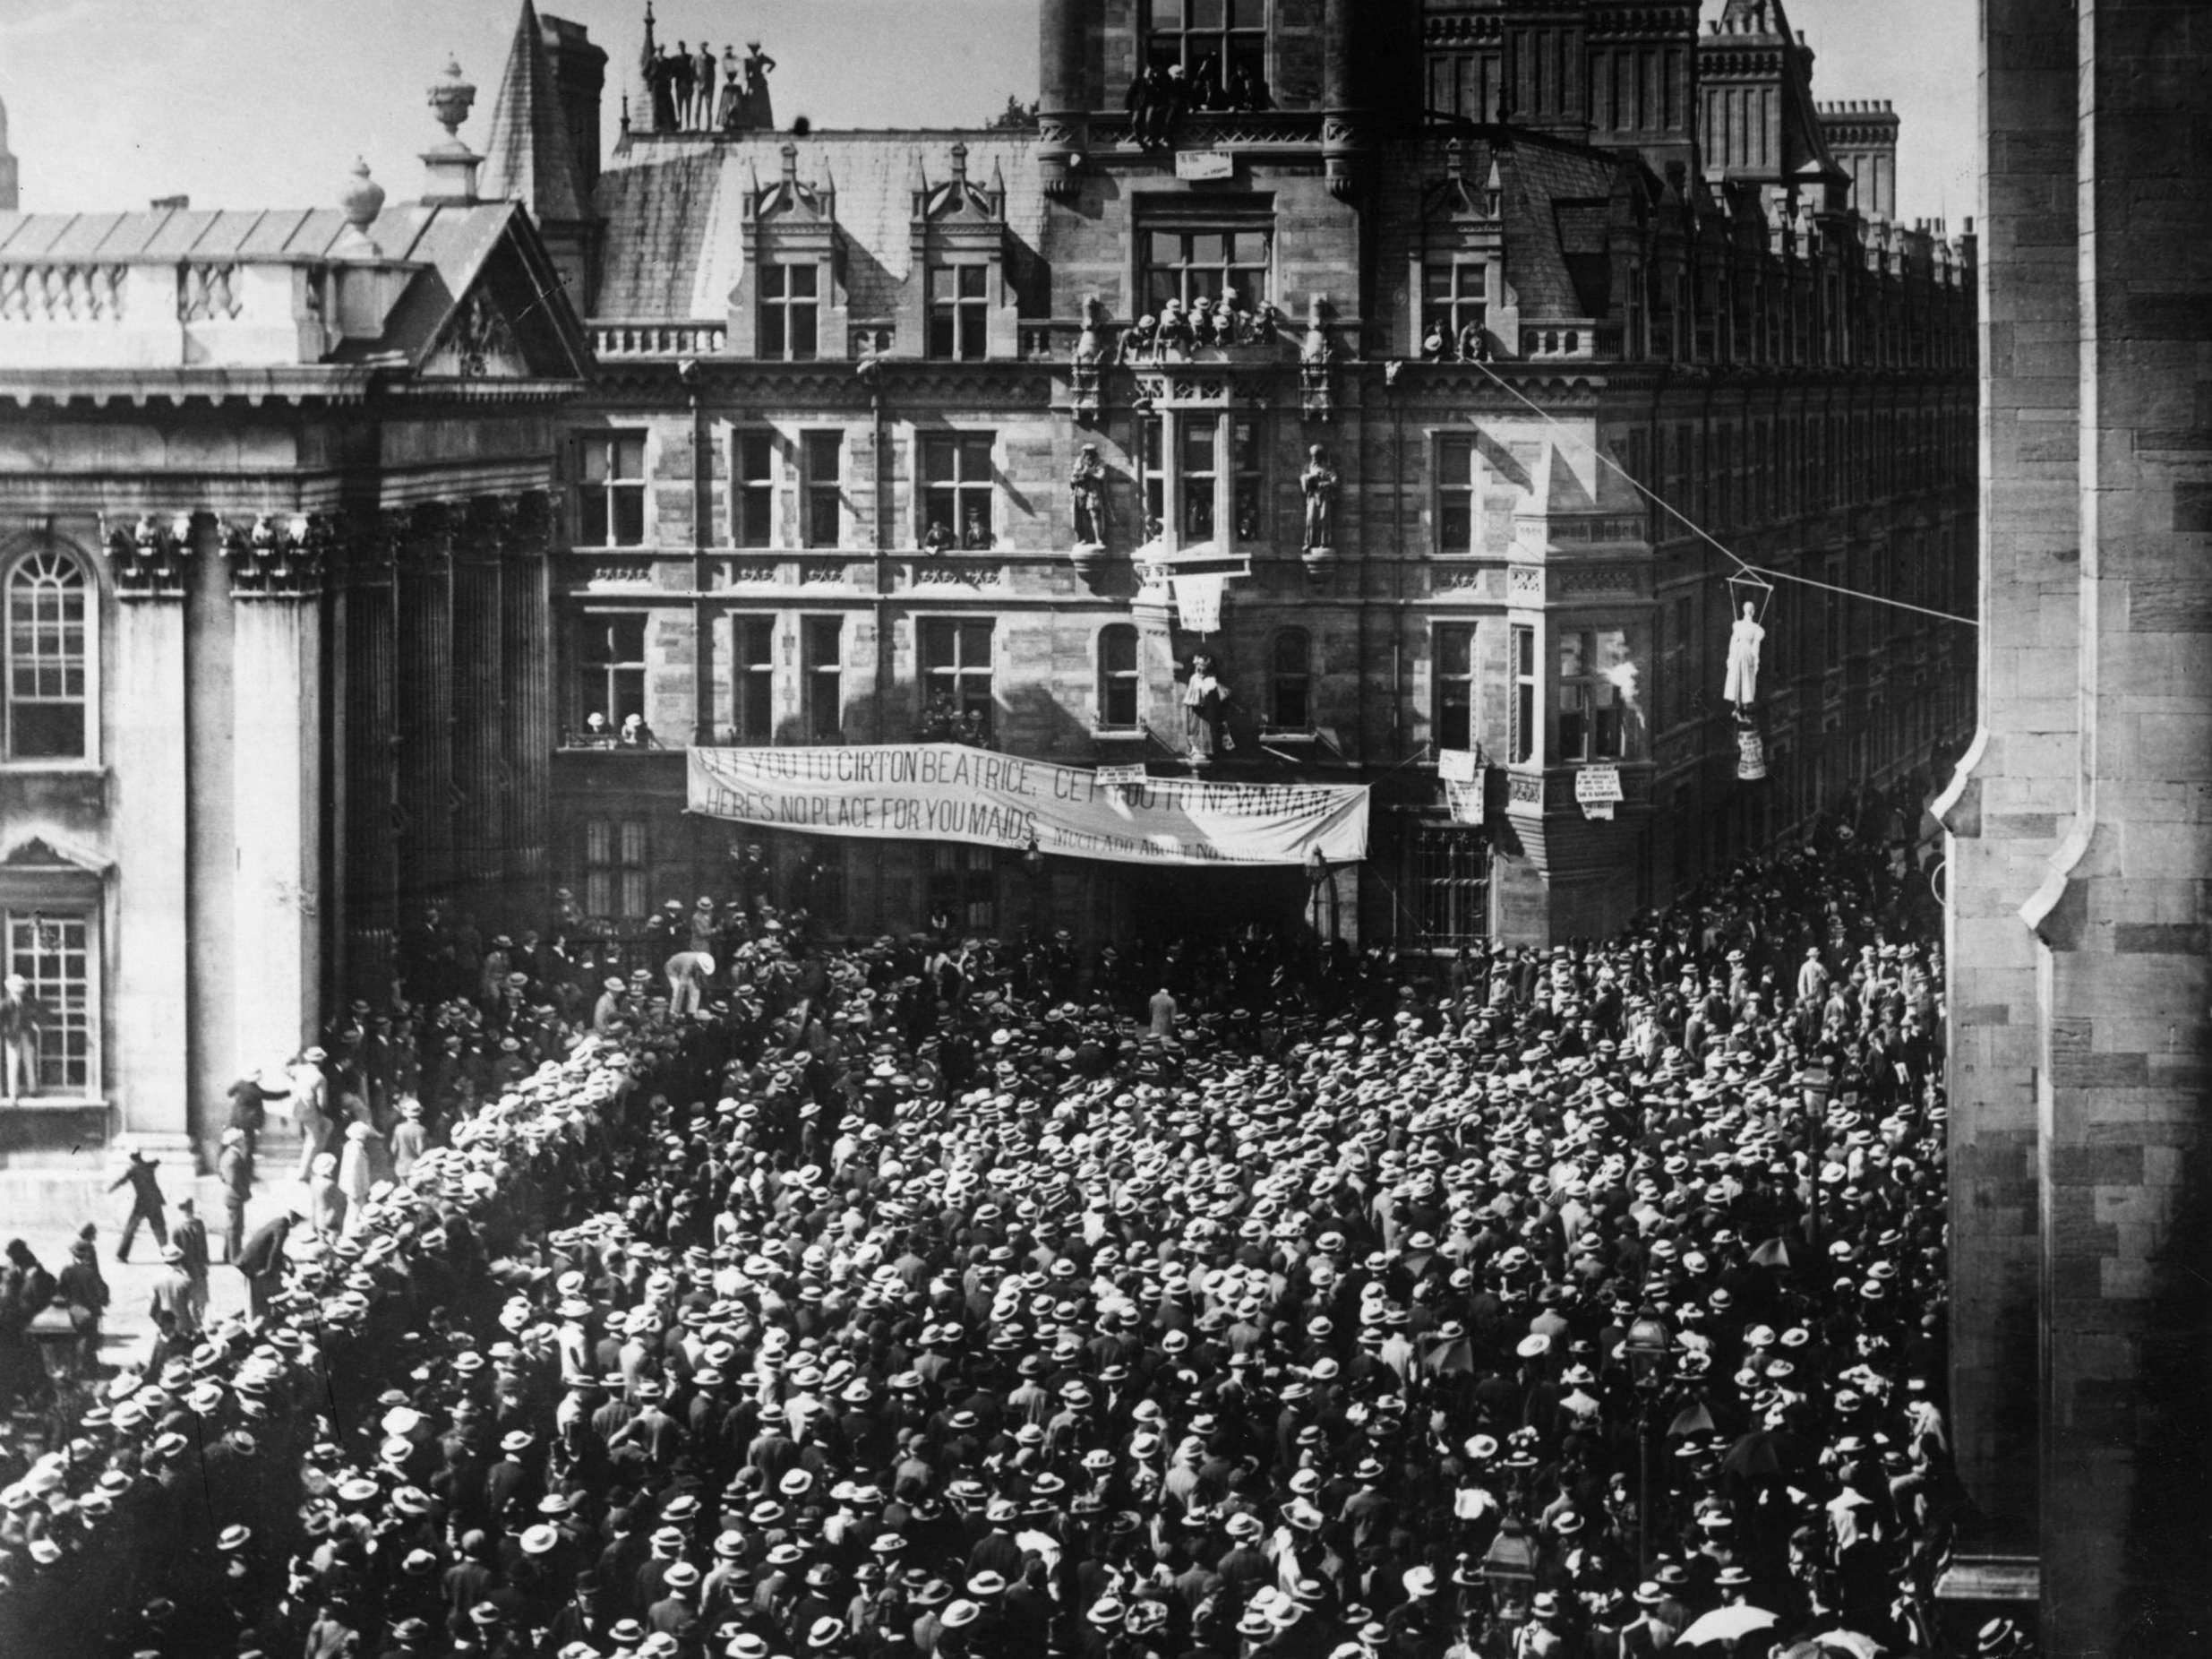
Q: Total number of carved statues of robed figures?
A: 3